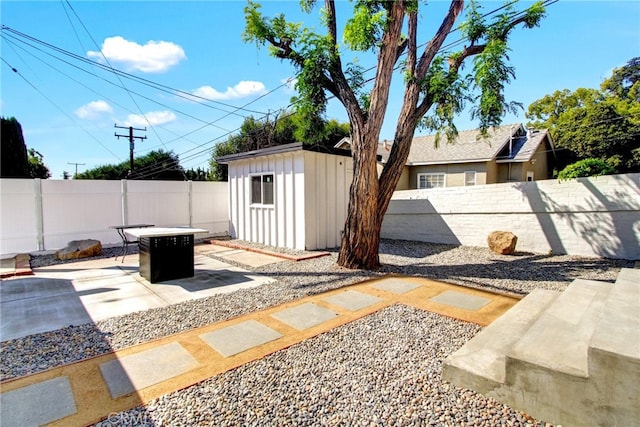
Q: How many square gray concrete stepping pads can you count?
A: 7